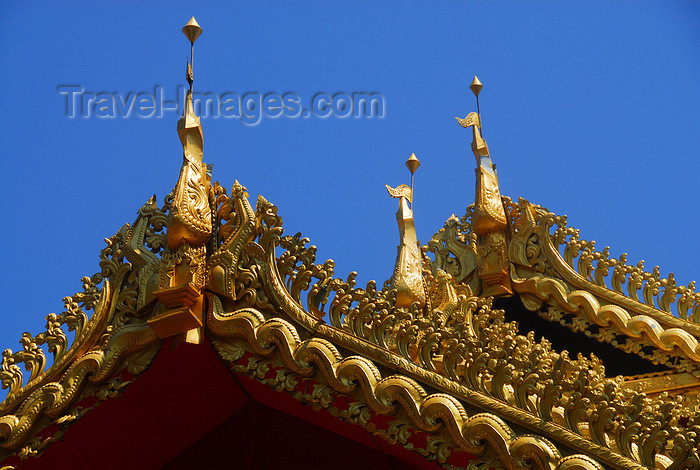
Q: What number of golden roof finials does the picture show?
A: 3